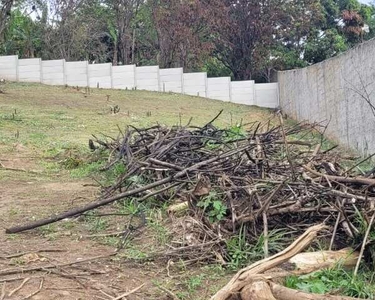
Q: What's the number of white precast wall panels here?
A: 12